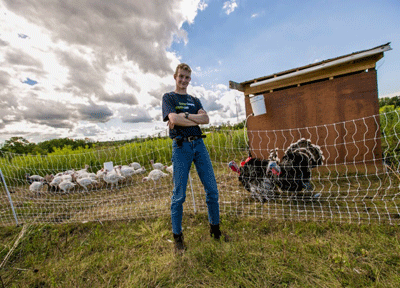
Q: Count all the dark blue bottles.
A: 0